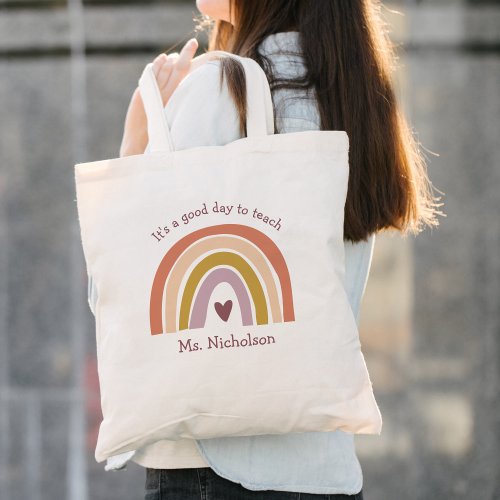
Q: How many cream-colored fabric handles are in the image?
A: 2